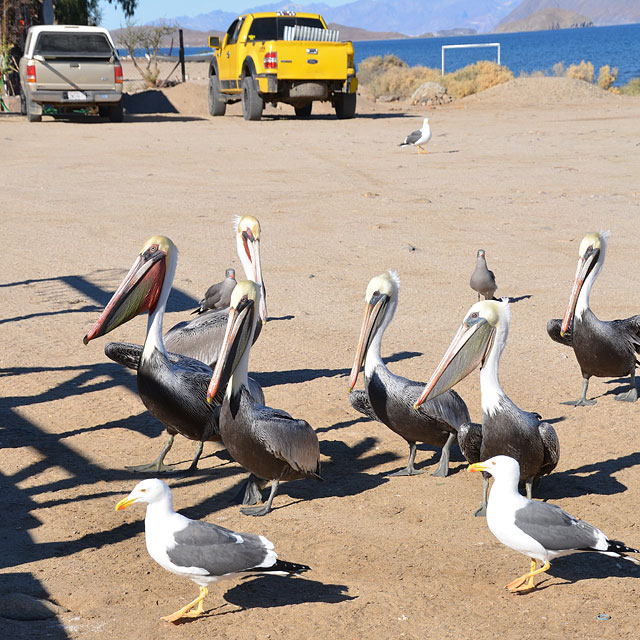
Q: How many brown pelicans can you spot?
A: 6